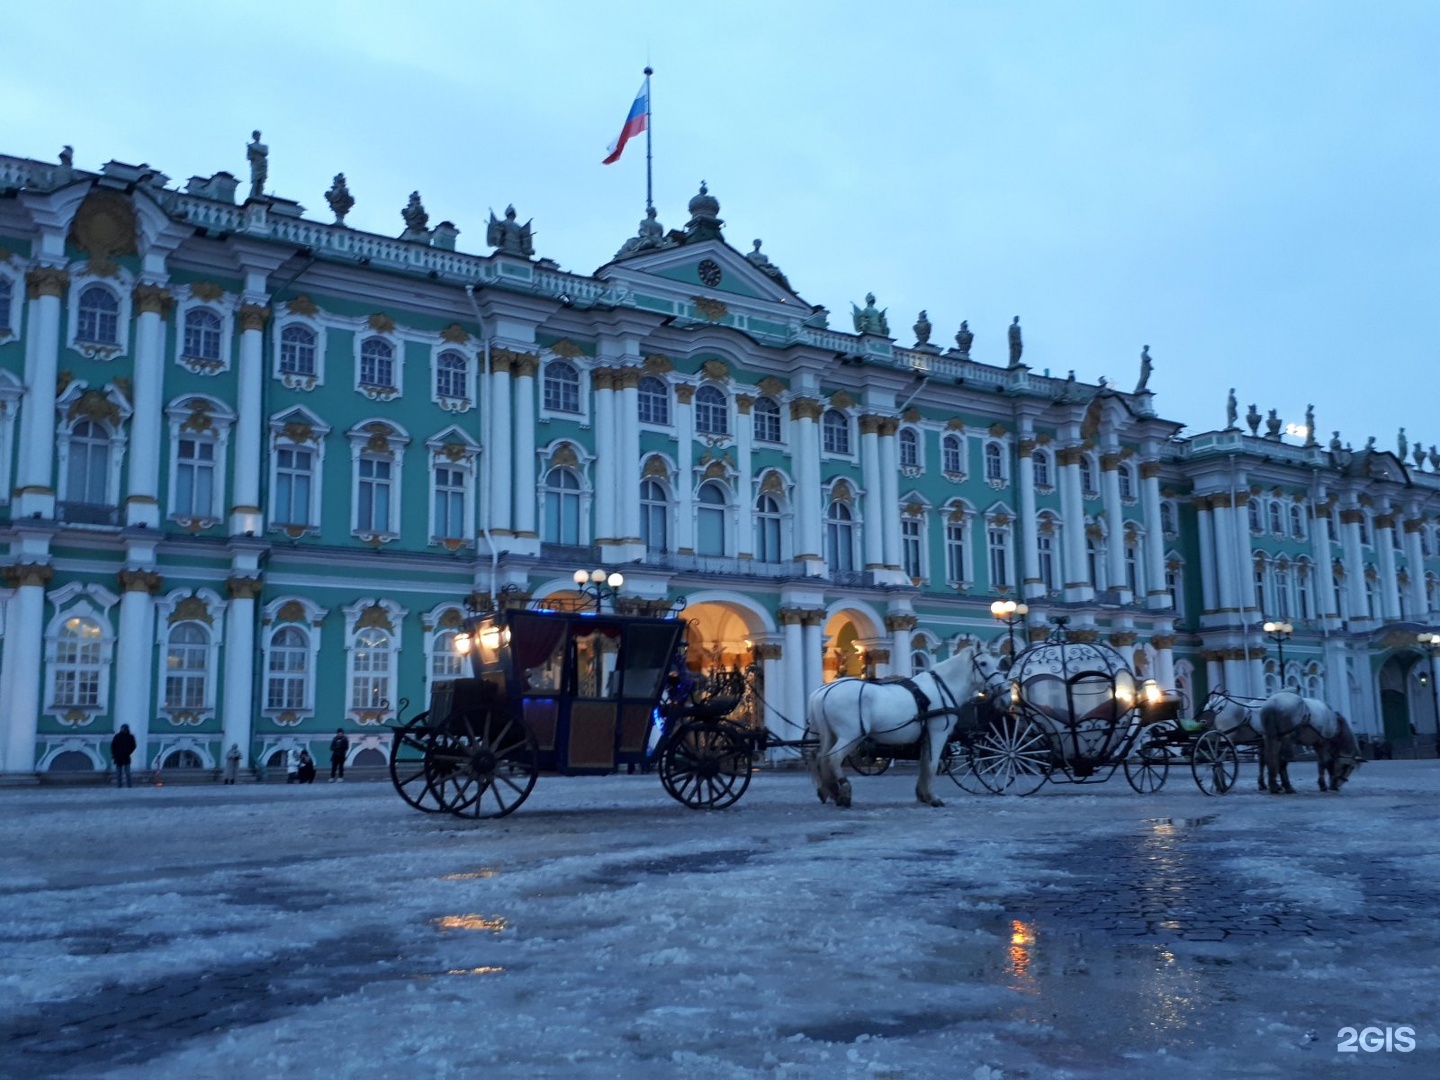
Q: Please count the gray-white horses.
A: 3